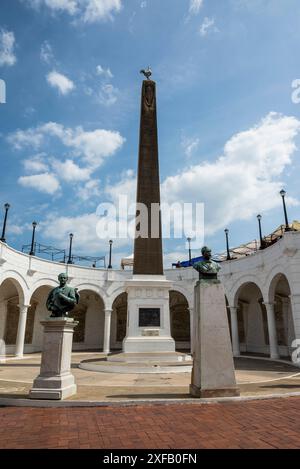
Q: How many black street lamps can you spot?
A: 8